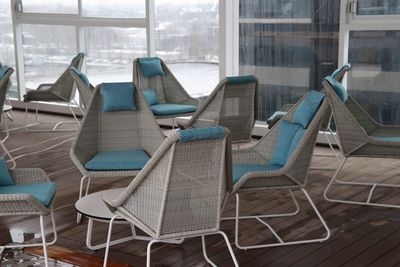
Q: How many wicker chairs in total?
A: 11